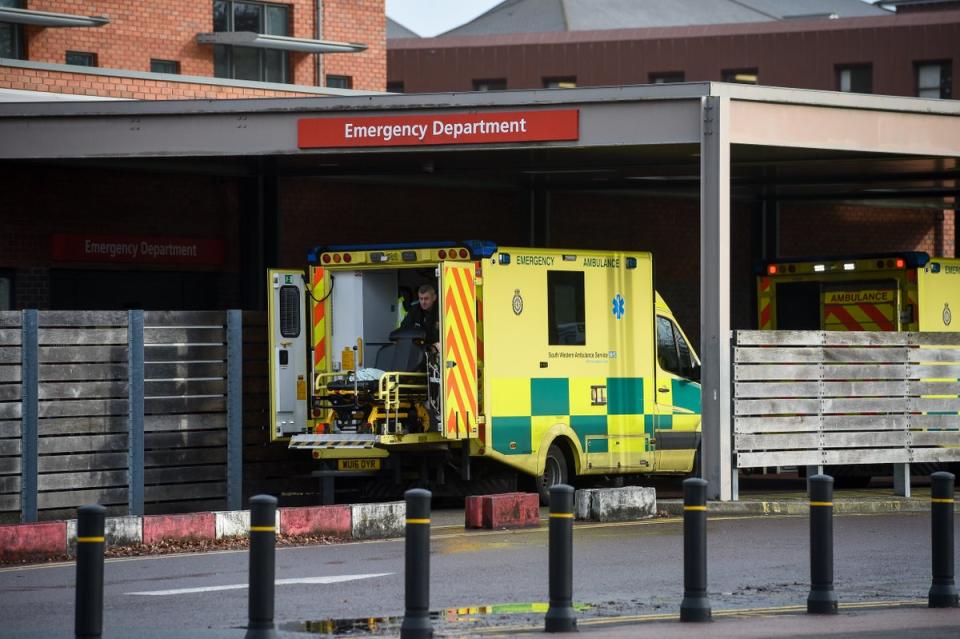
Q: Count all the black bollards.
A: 7